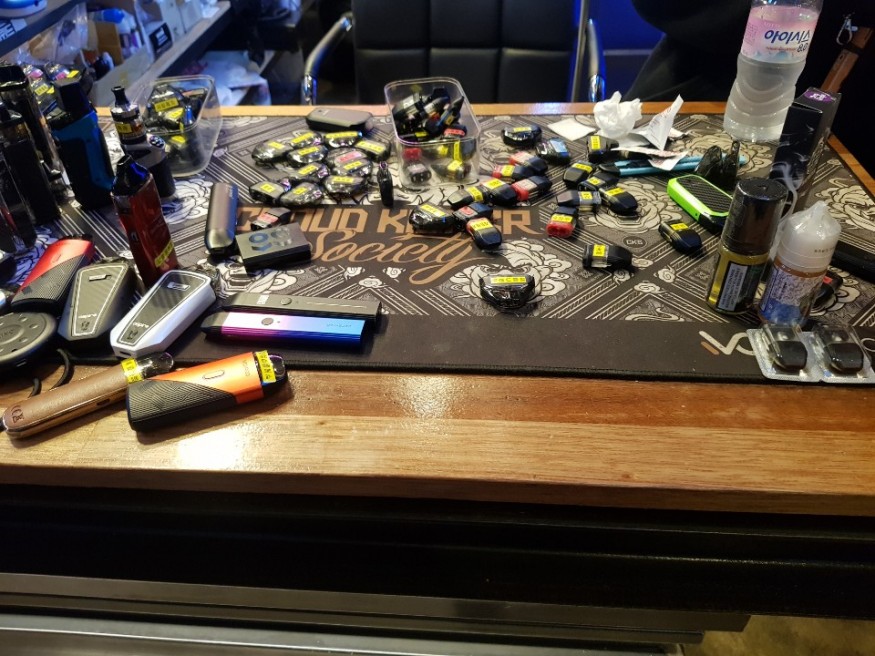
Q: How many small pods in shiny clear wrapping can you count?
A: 2